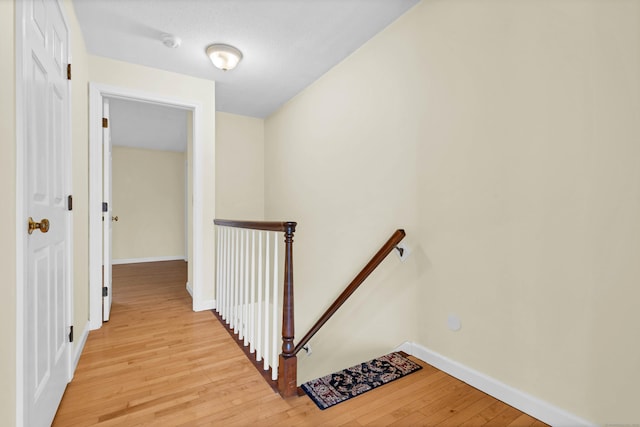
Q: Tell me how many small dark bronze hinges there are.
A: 6